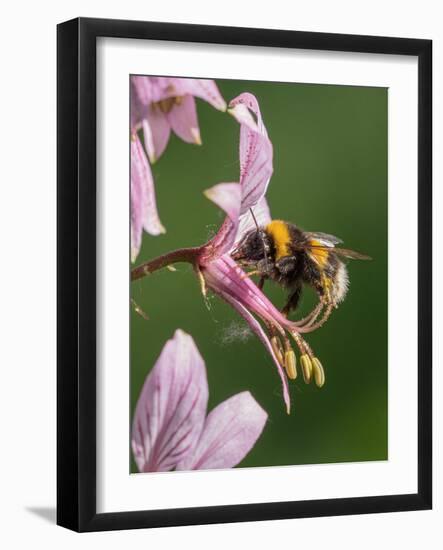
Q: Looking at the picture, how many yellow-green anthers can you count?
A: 4